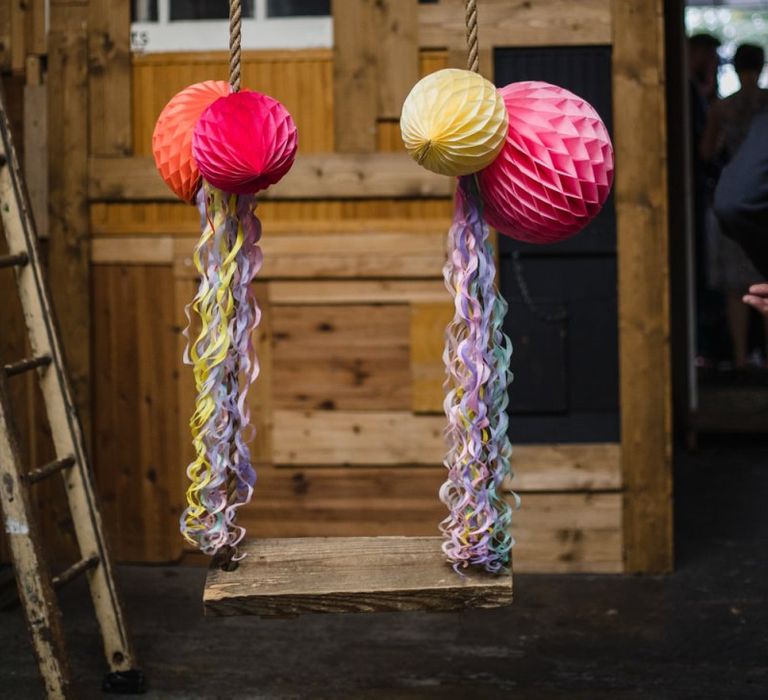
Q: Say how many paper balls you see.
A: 4